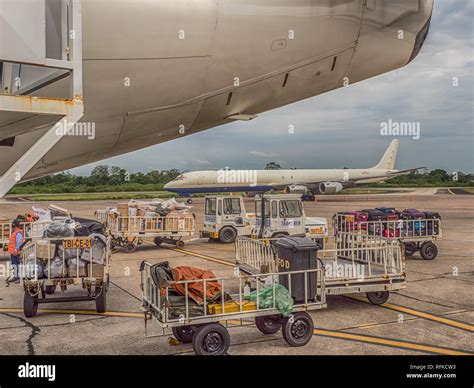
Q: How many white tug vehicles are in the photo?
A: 2